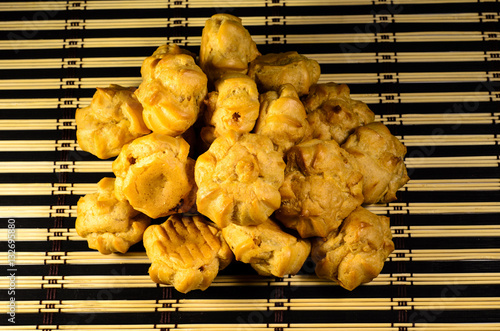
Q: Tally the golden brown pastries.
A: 15